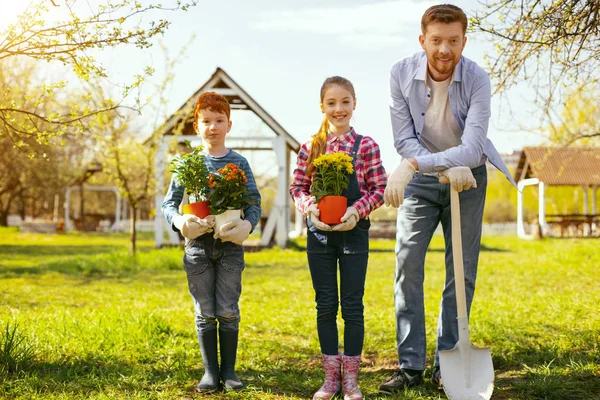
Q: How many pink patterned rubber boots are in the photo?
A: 2